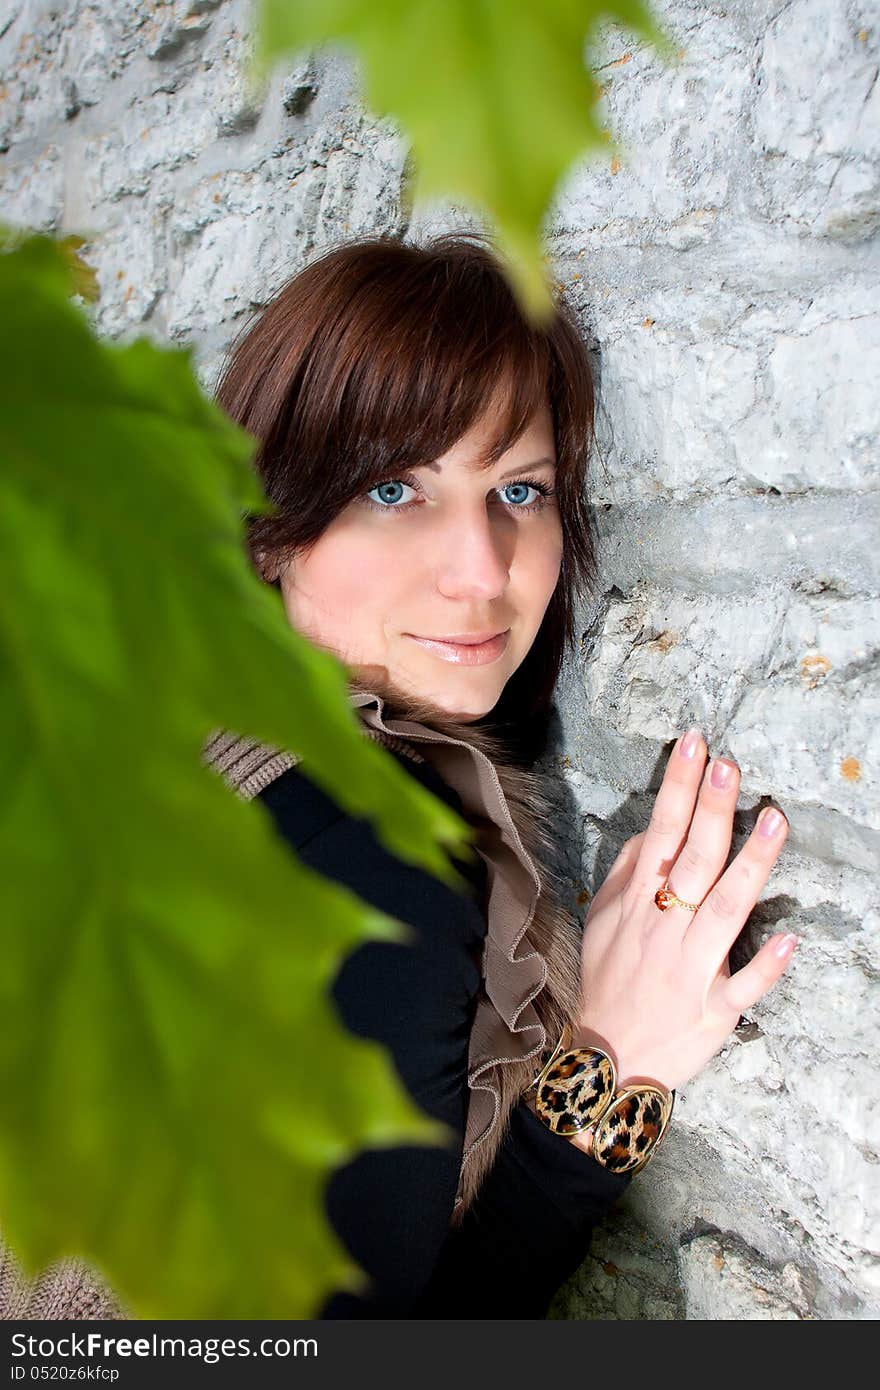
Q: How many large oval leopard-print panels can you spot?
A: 2